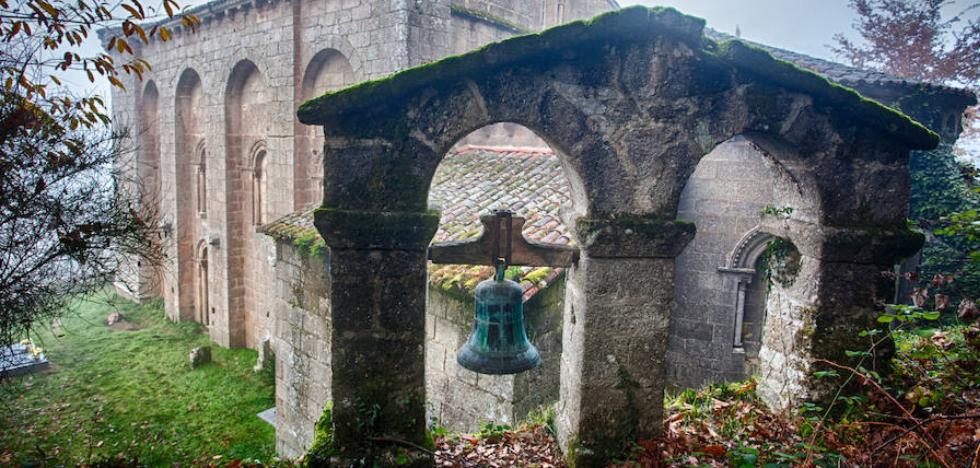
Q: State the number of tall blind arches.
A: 4